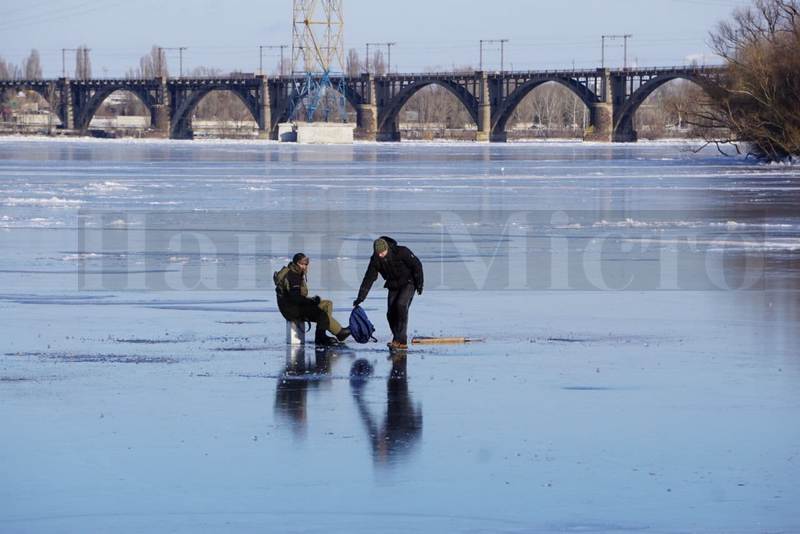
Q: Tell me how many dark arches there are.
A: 7